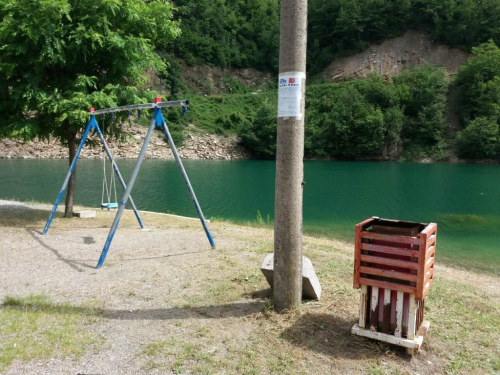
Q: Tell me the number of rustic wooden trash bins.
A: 1